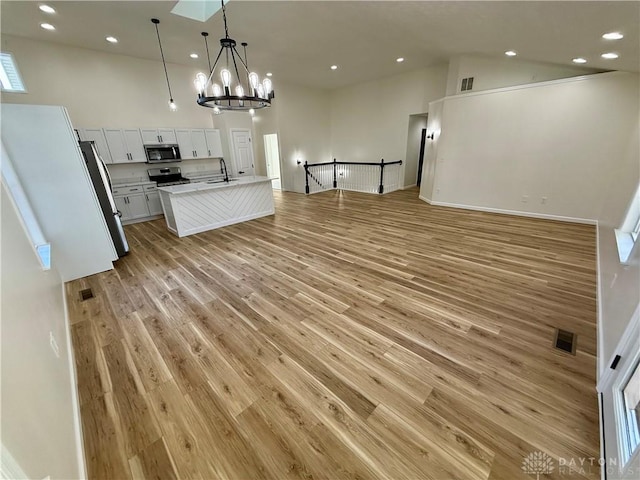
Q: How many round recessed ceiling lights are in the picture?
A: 11